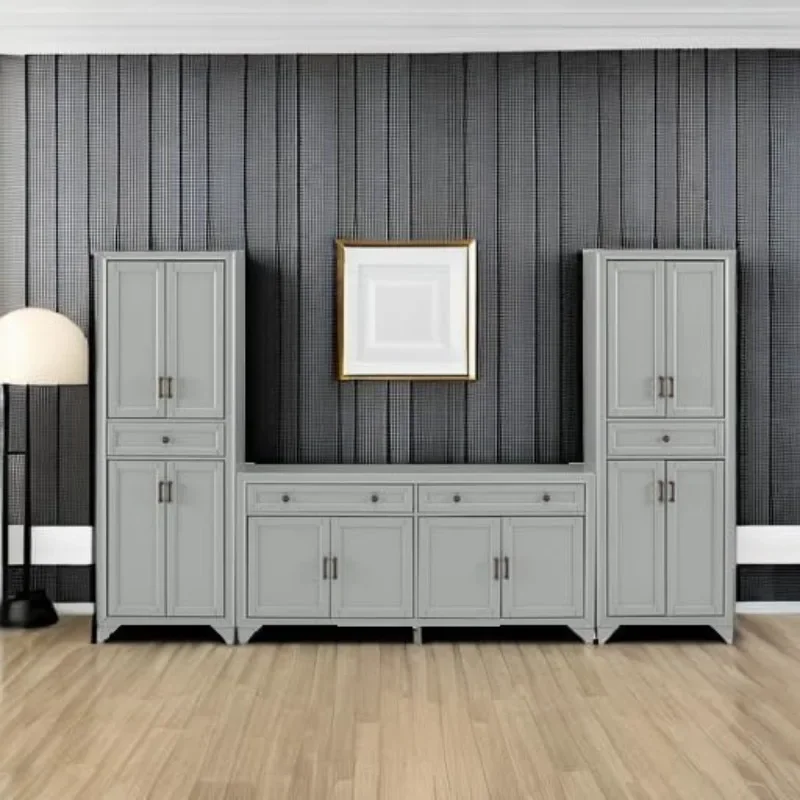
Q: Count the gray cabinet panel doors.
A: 12